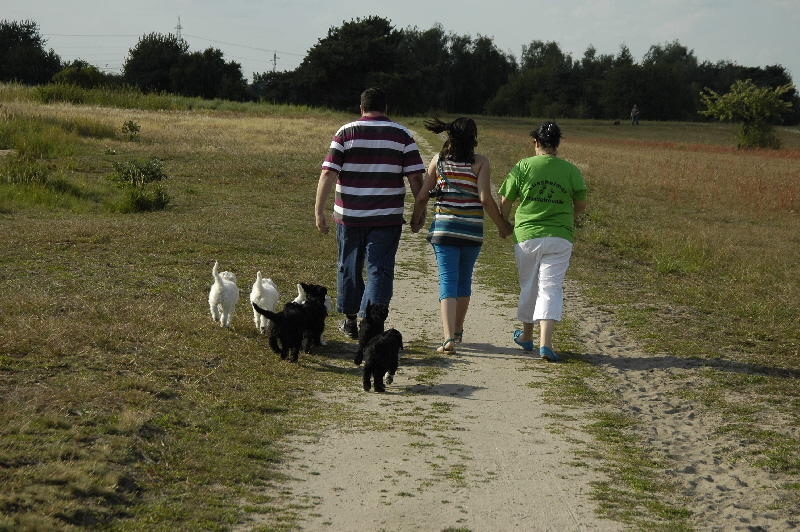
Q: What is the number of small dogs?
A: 7